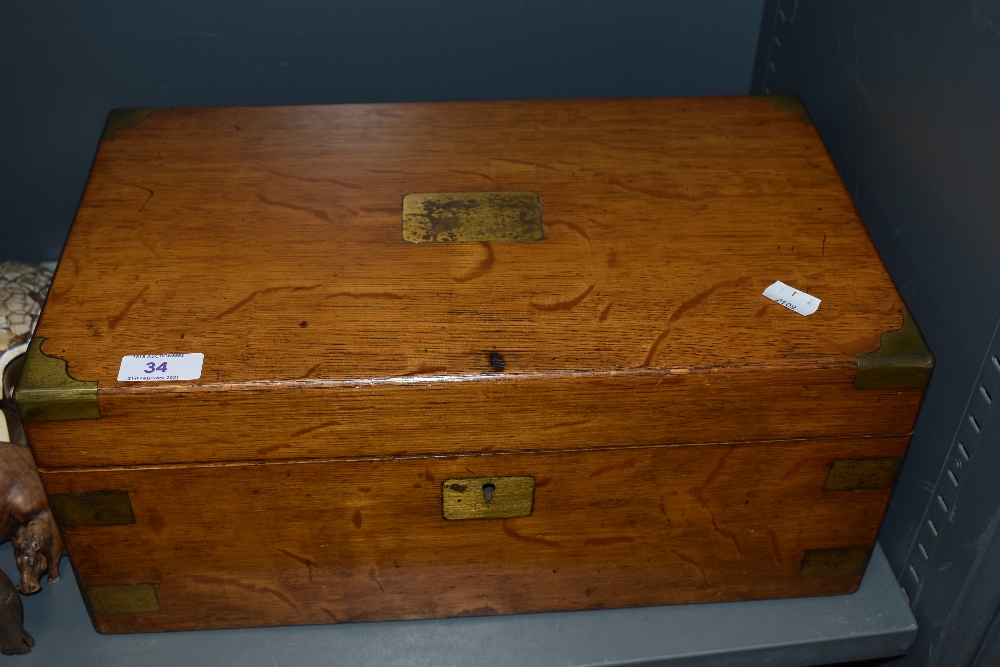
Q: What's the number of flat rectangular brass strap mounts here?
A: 4